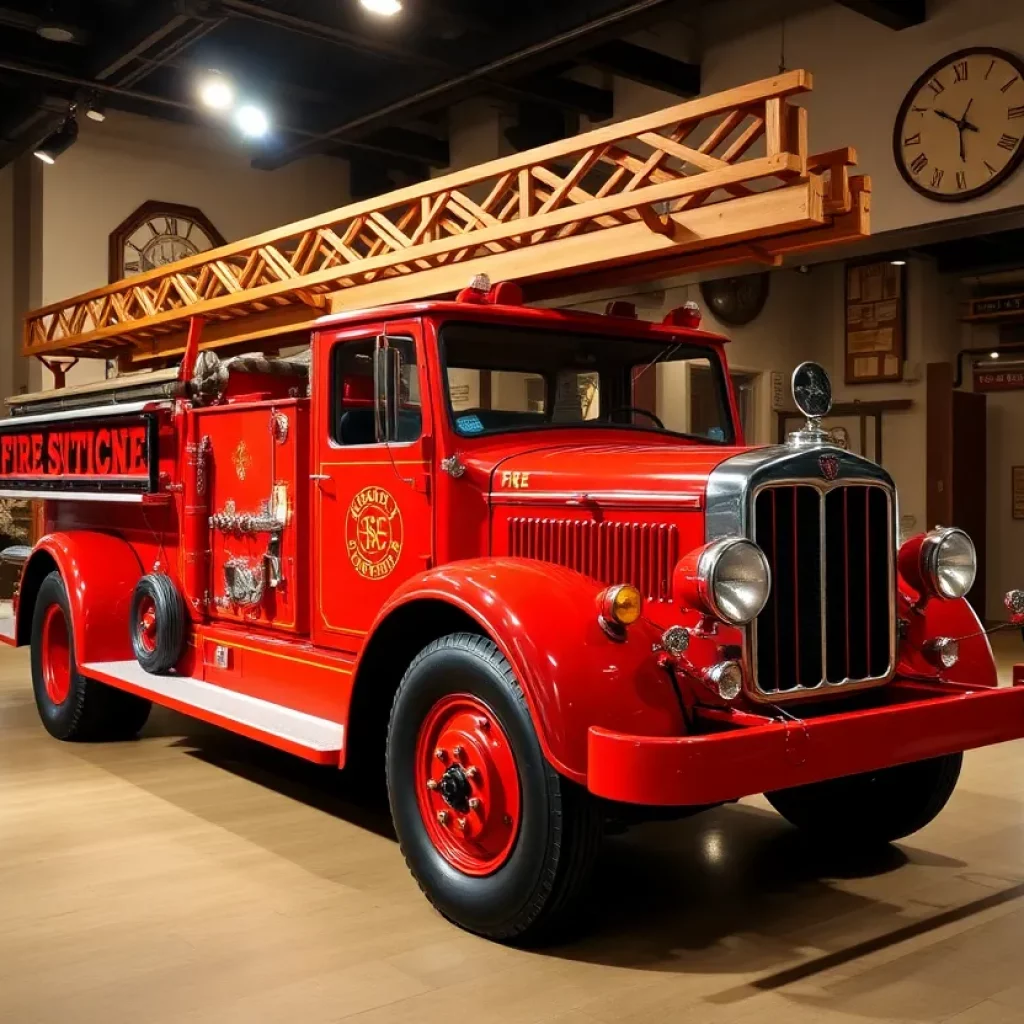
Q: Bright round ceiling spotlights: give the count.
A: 3